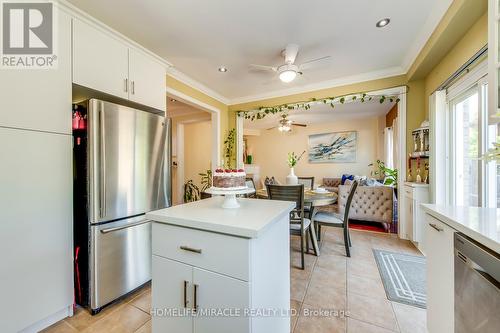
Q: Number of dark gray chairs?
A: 4